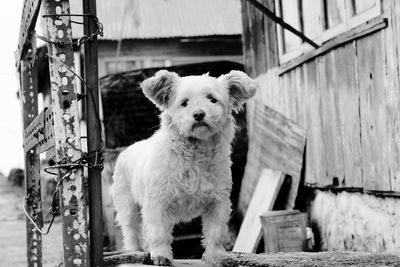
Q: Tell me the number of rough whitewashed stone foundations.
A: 1